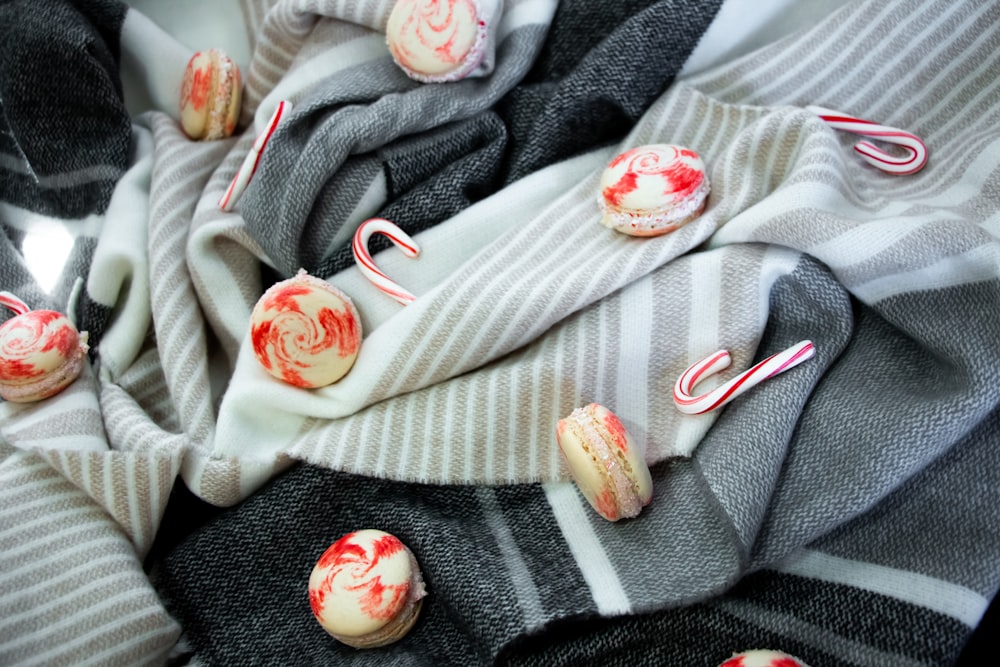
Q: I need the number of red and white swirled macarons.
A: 8